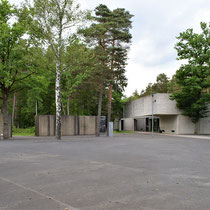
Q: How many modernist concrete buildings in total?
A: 1